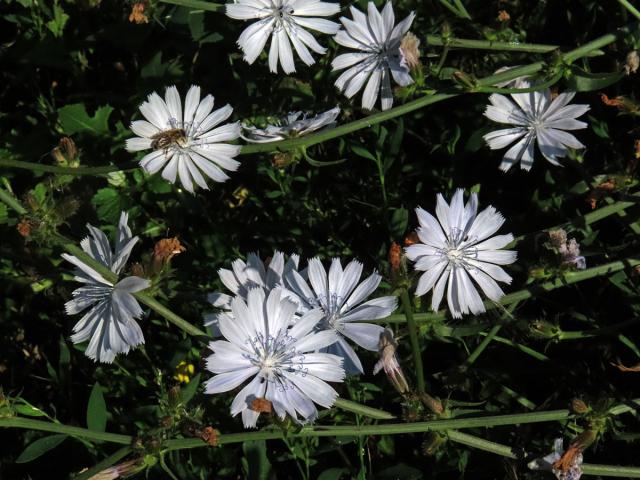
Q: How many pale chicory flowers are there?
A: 10